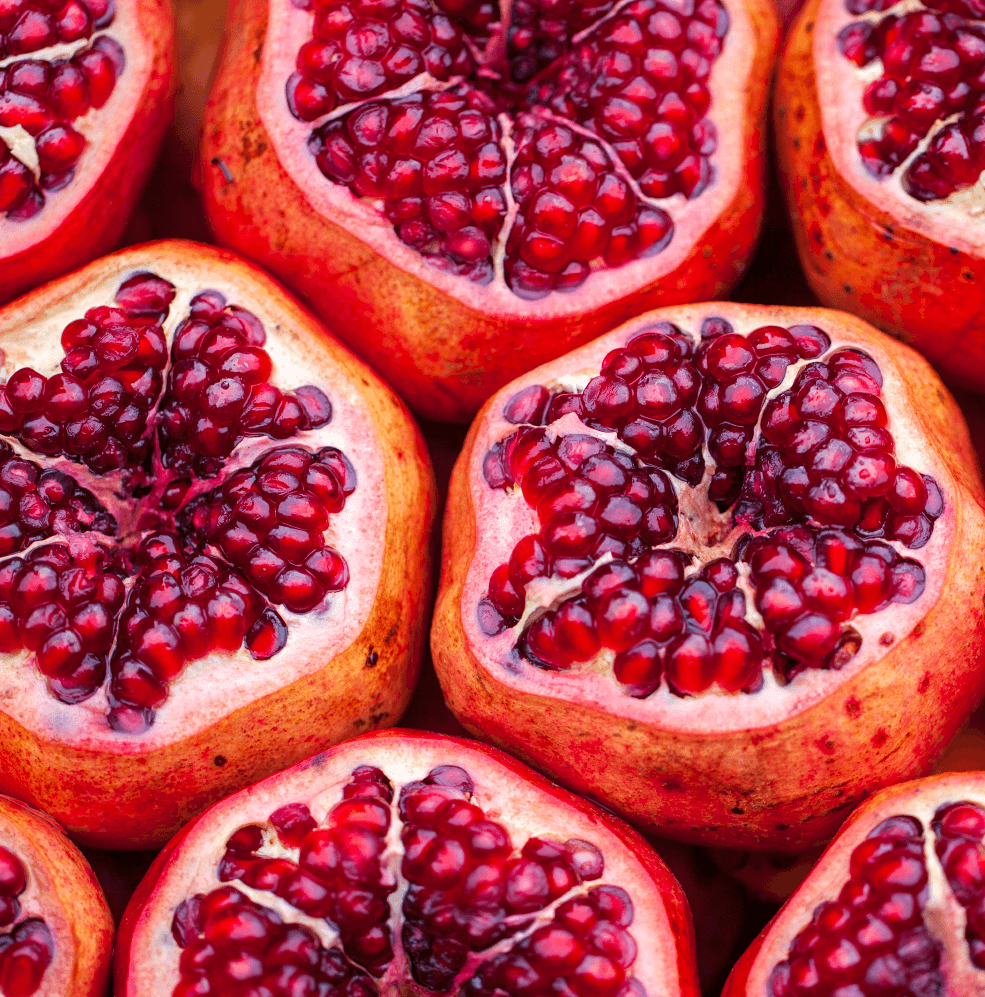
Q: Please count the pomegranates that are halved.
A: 8